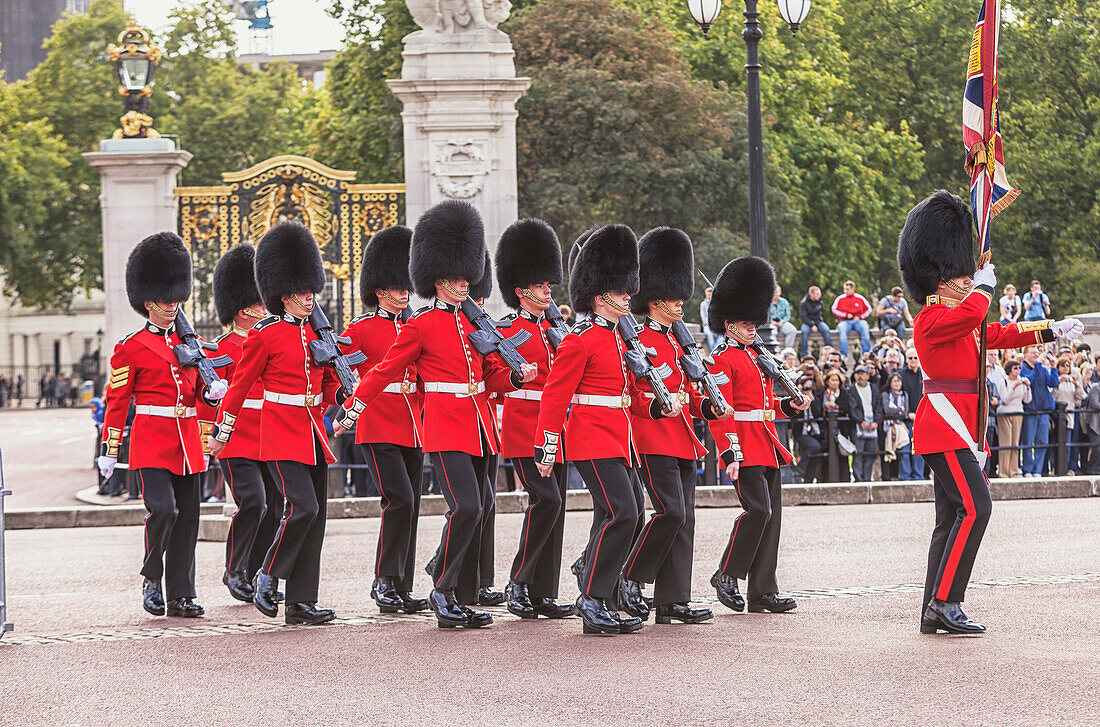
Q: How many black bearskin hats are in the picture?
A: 12